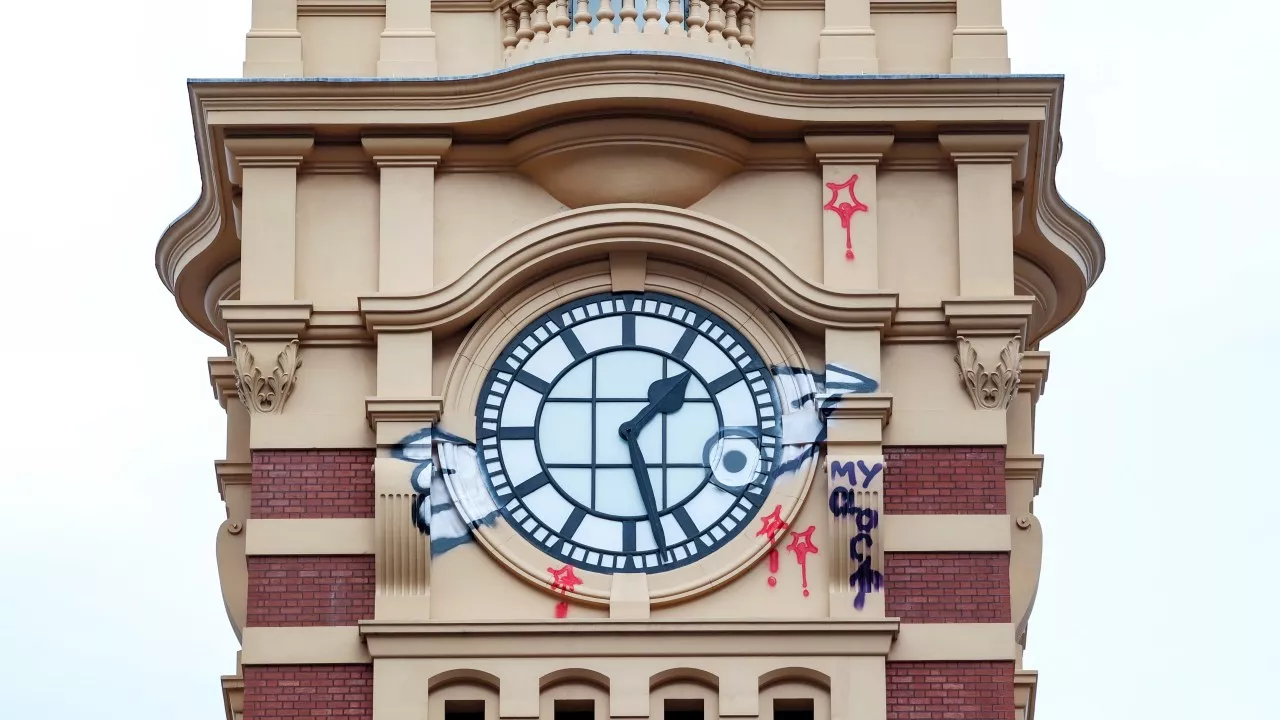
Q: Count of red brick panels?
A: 6